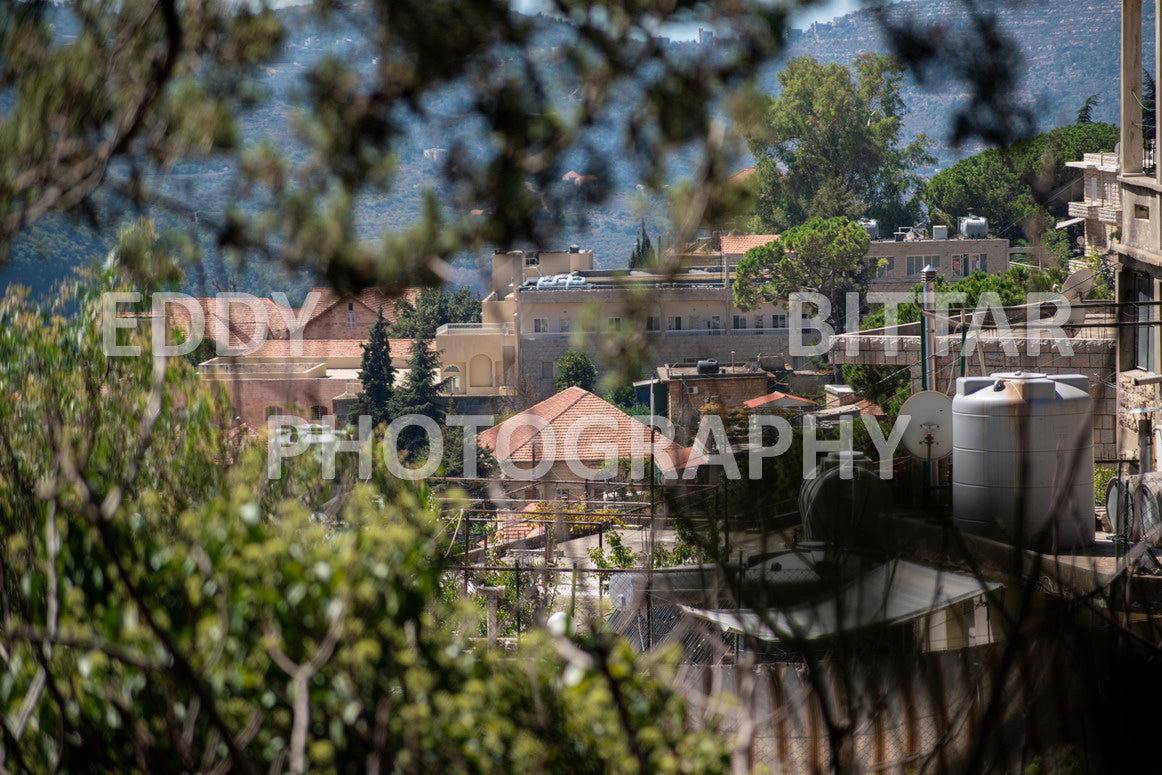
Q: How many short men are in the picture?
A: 0